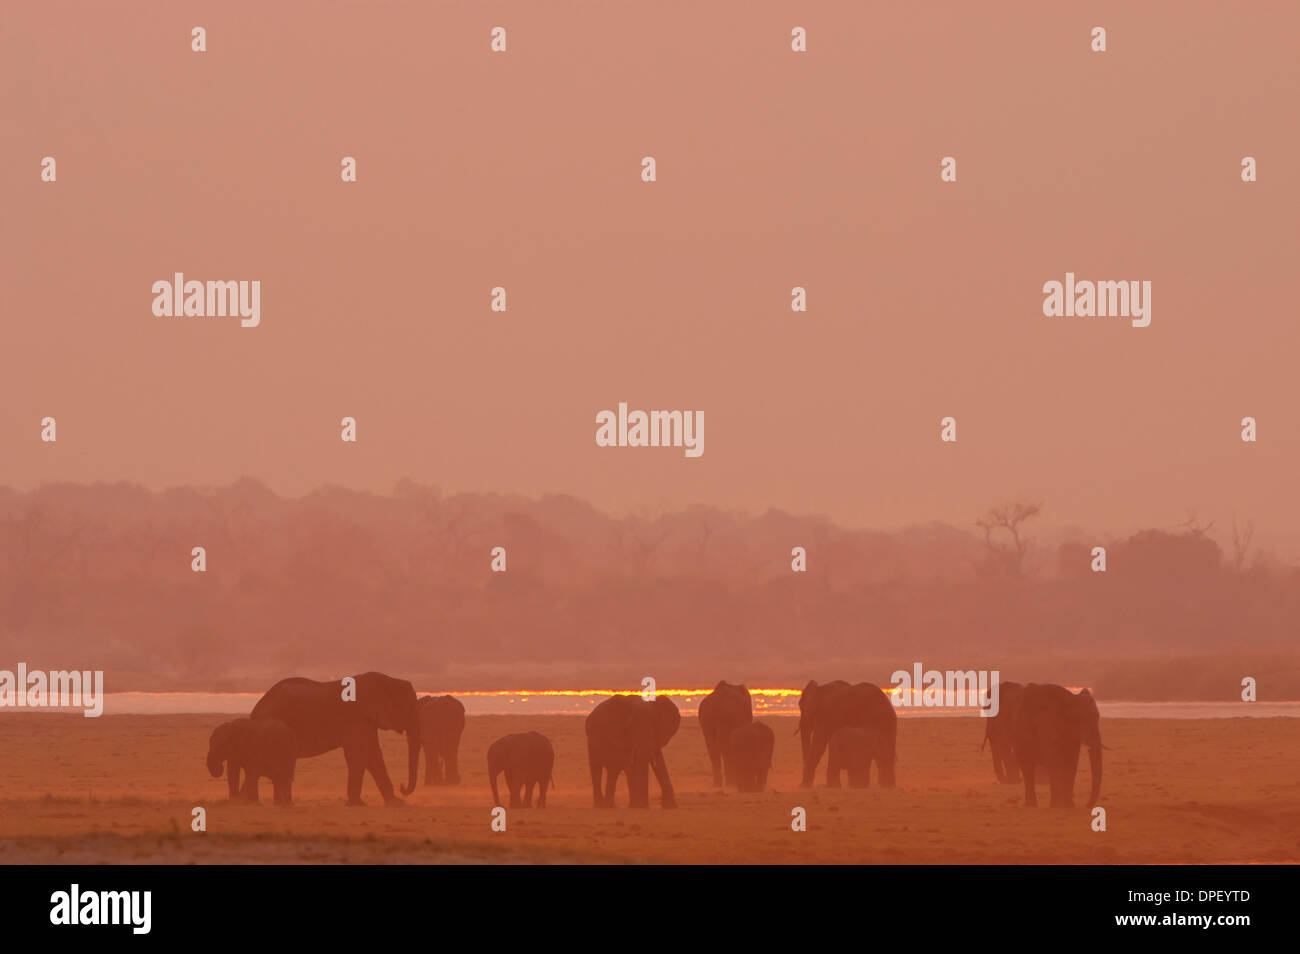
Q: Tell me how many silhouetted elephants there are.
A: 11